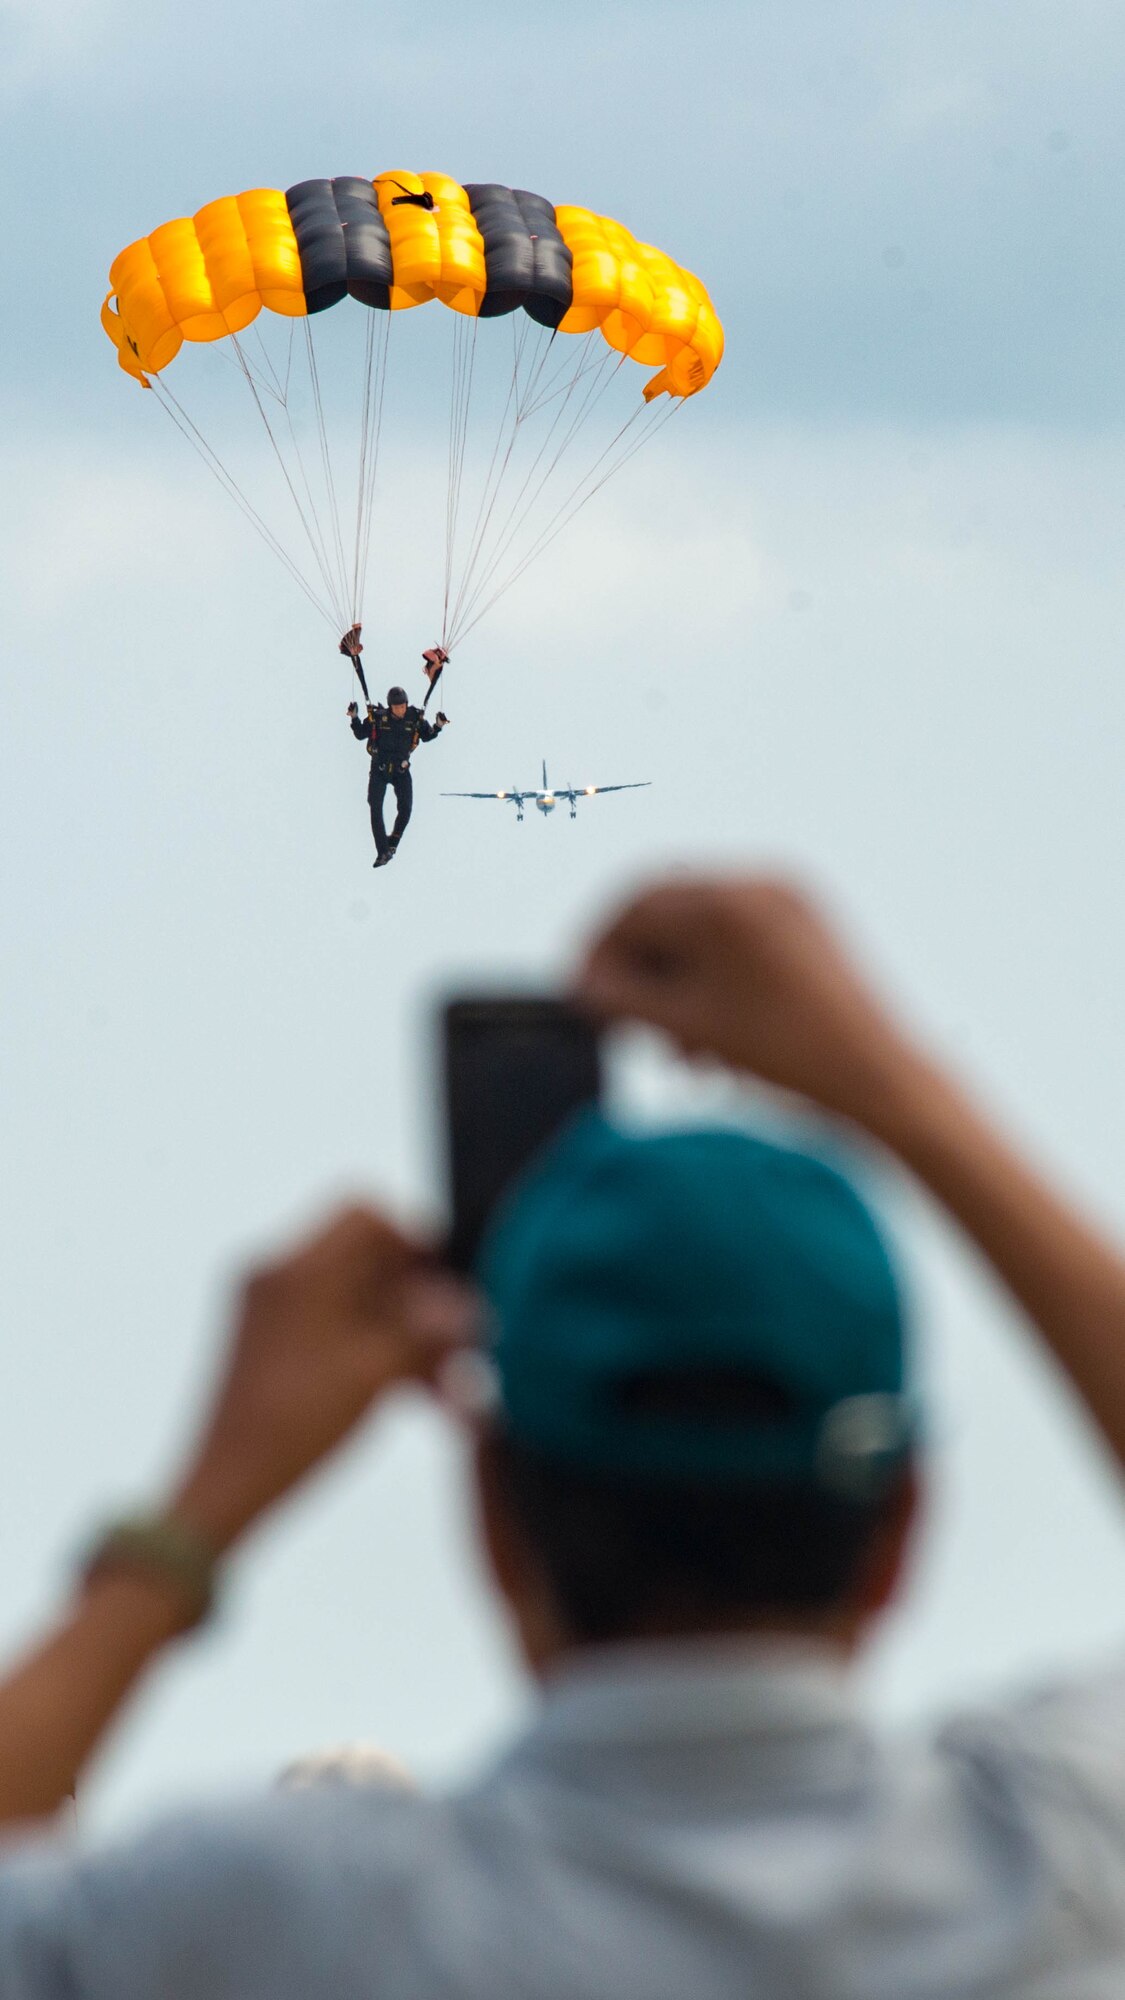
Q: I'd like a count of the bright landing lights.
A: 2